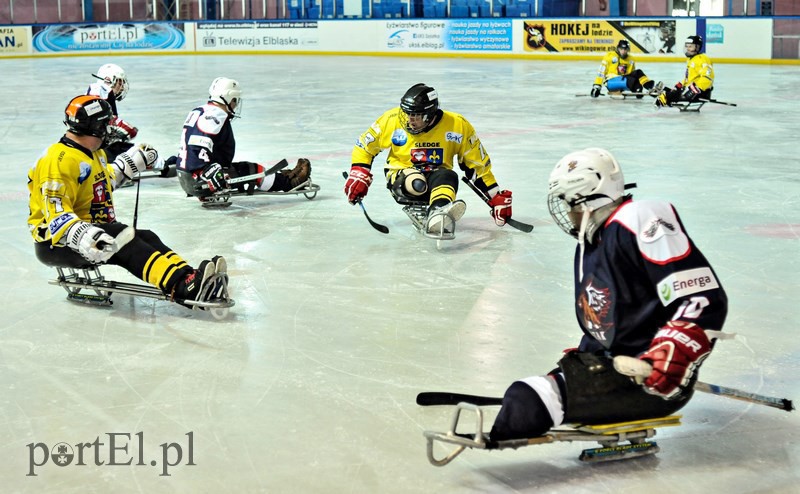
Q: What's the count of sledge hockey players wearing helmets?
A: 7